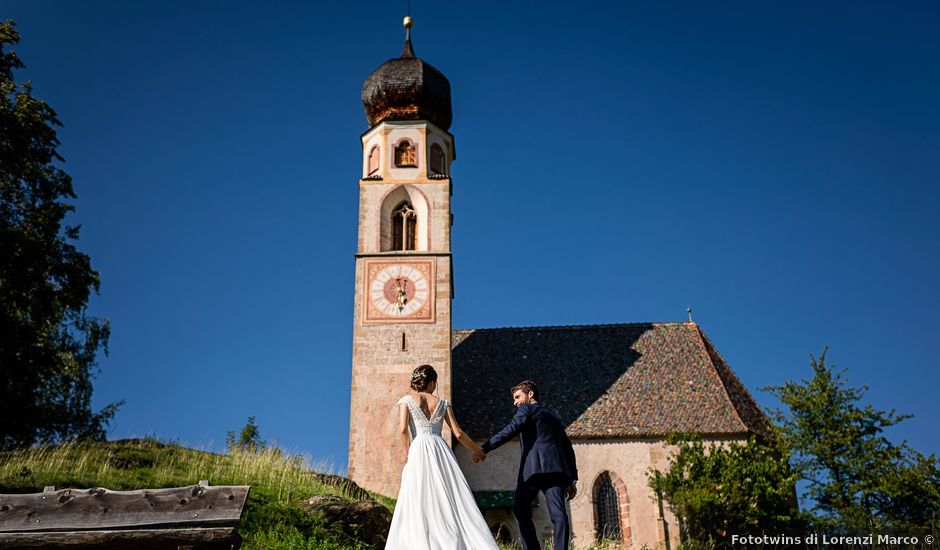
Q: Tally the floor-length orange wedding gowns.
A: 0